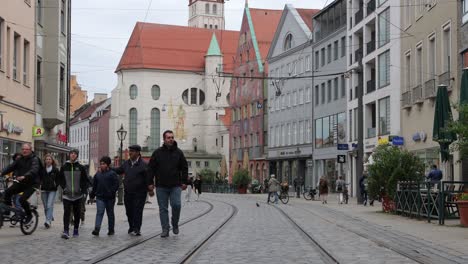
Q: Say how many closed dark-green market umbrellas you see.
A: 2